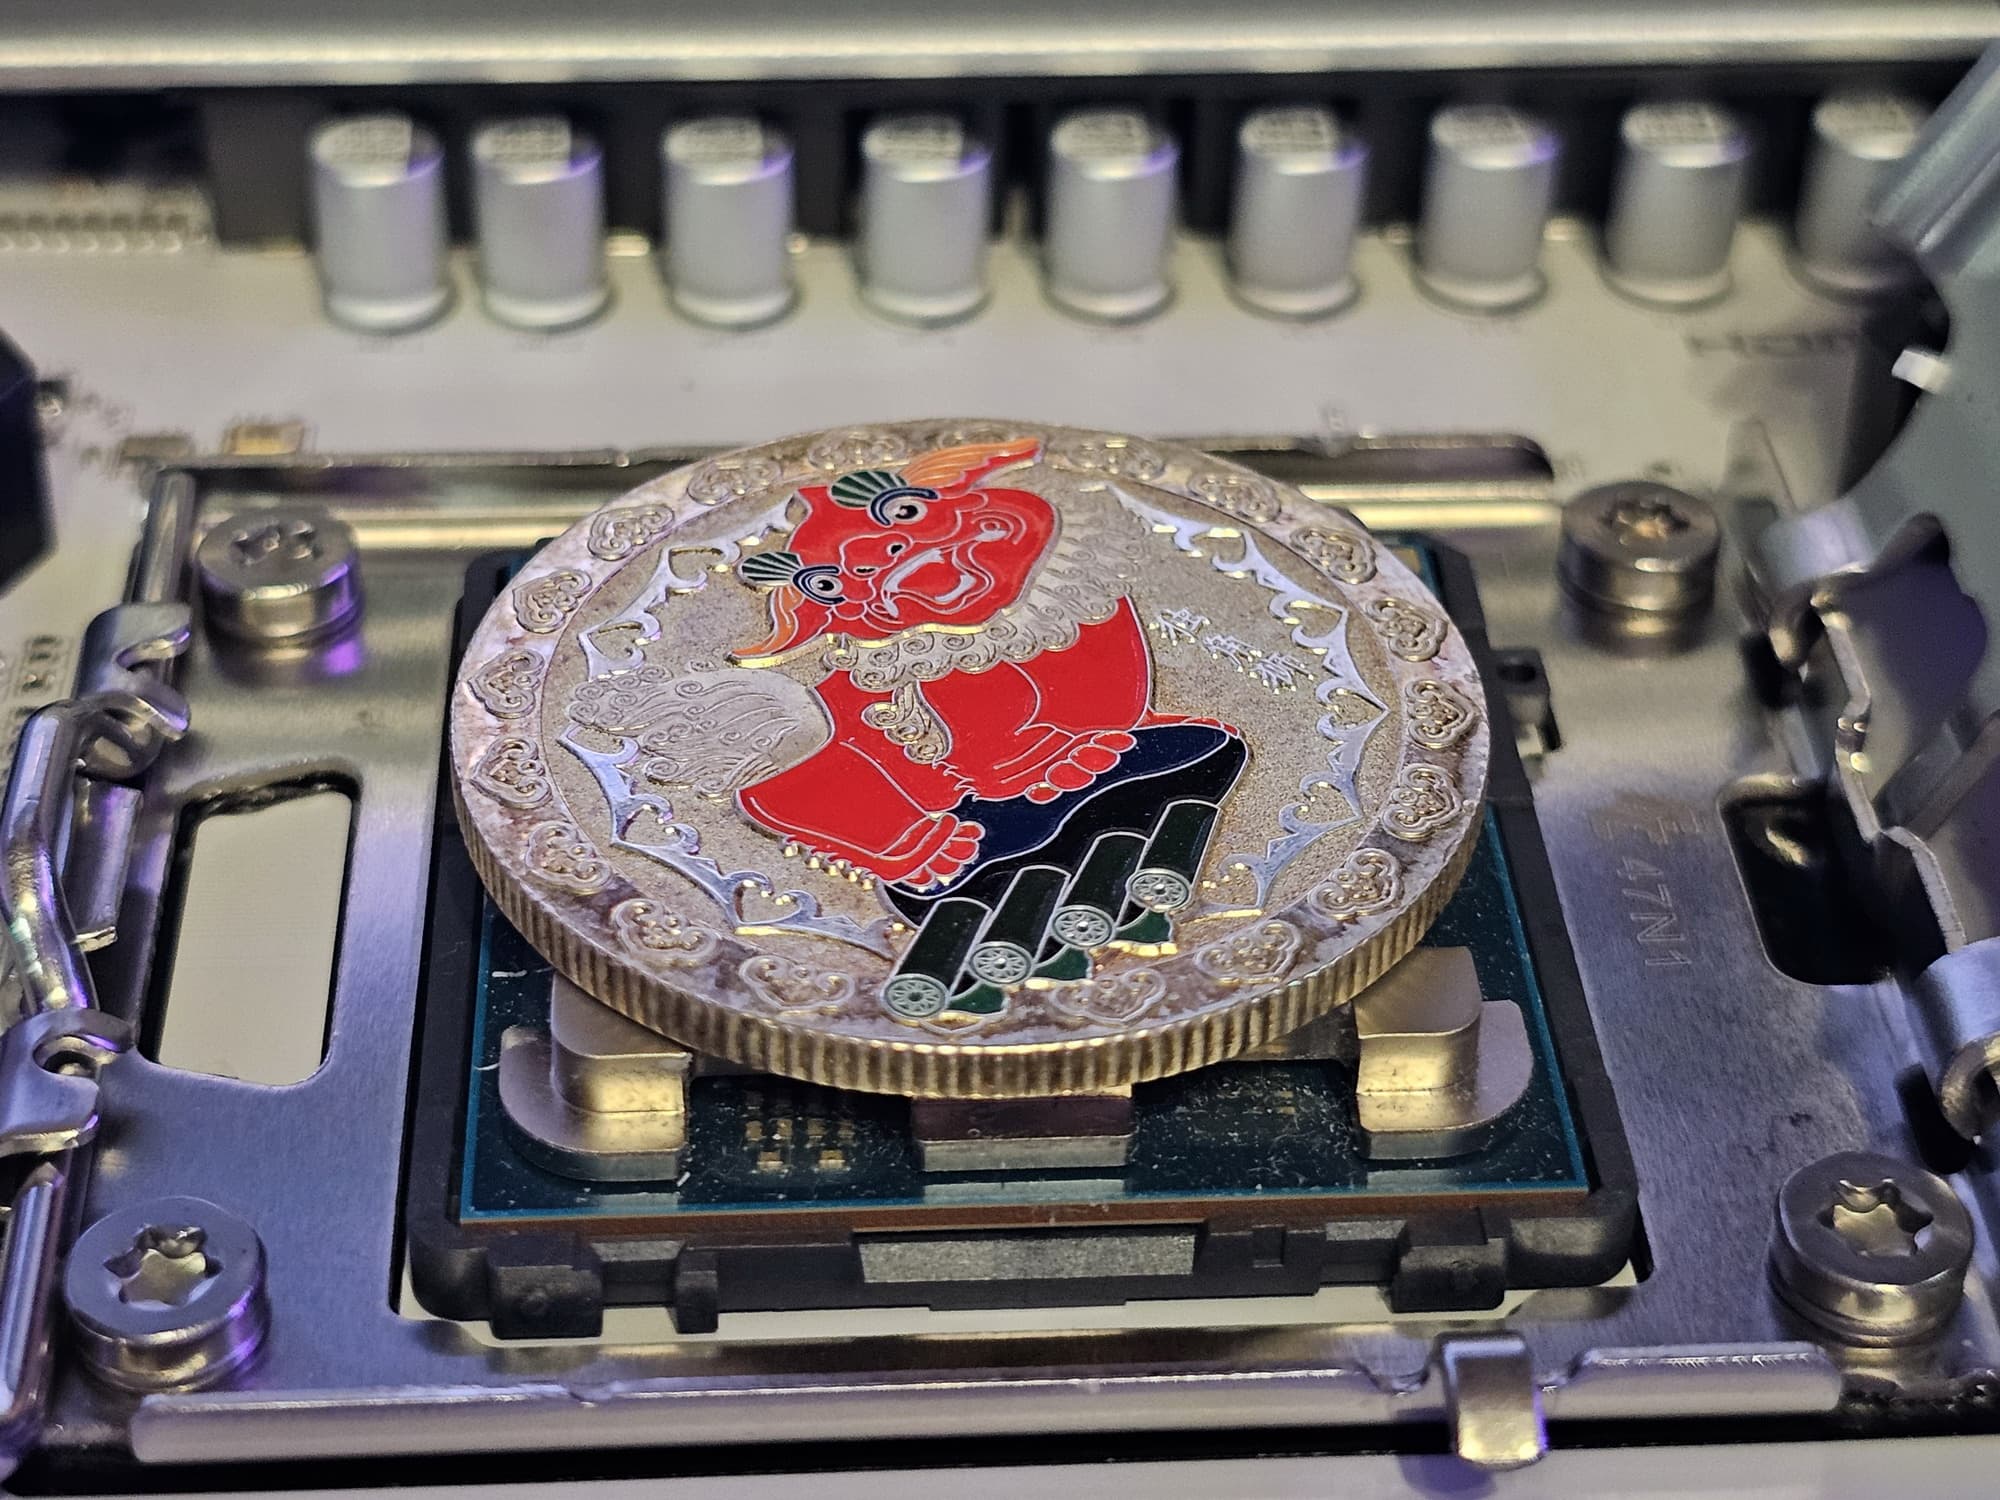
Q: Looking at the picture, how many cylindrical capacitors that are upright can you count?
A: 9